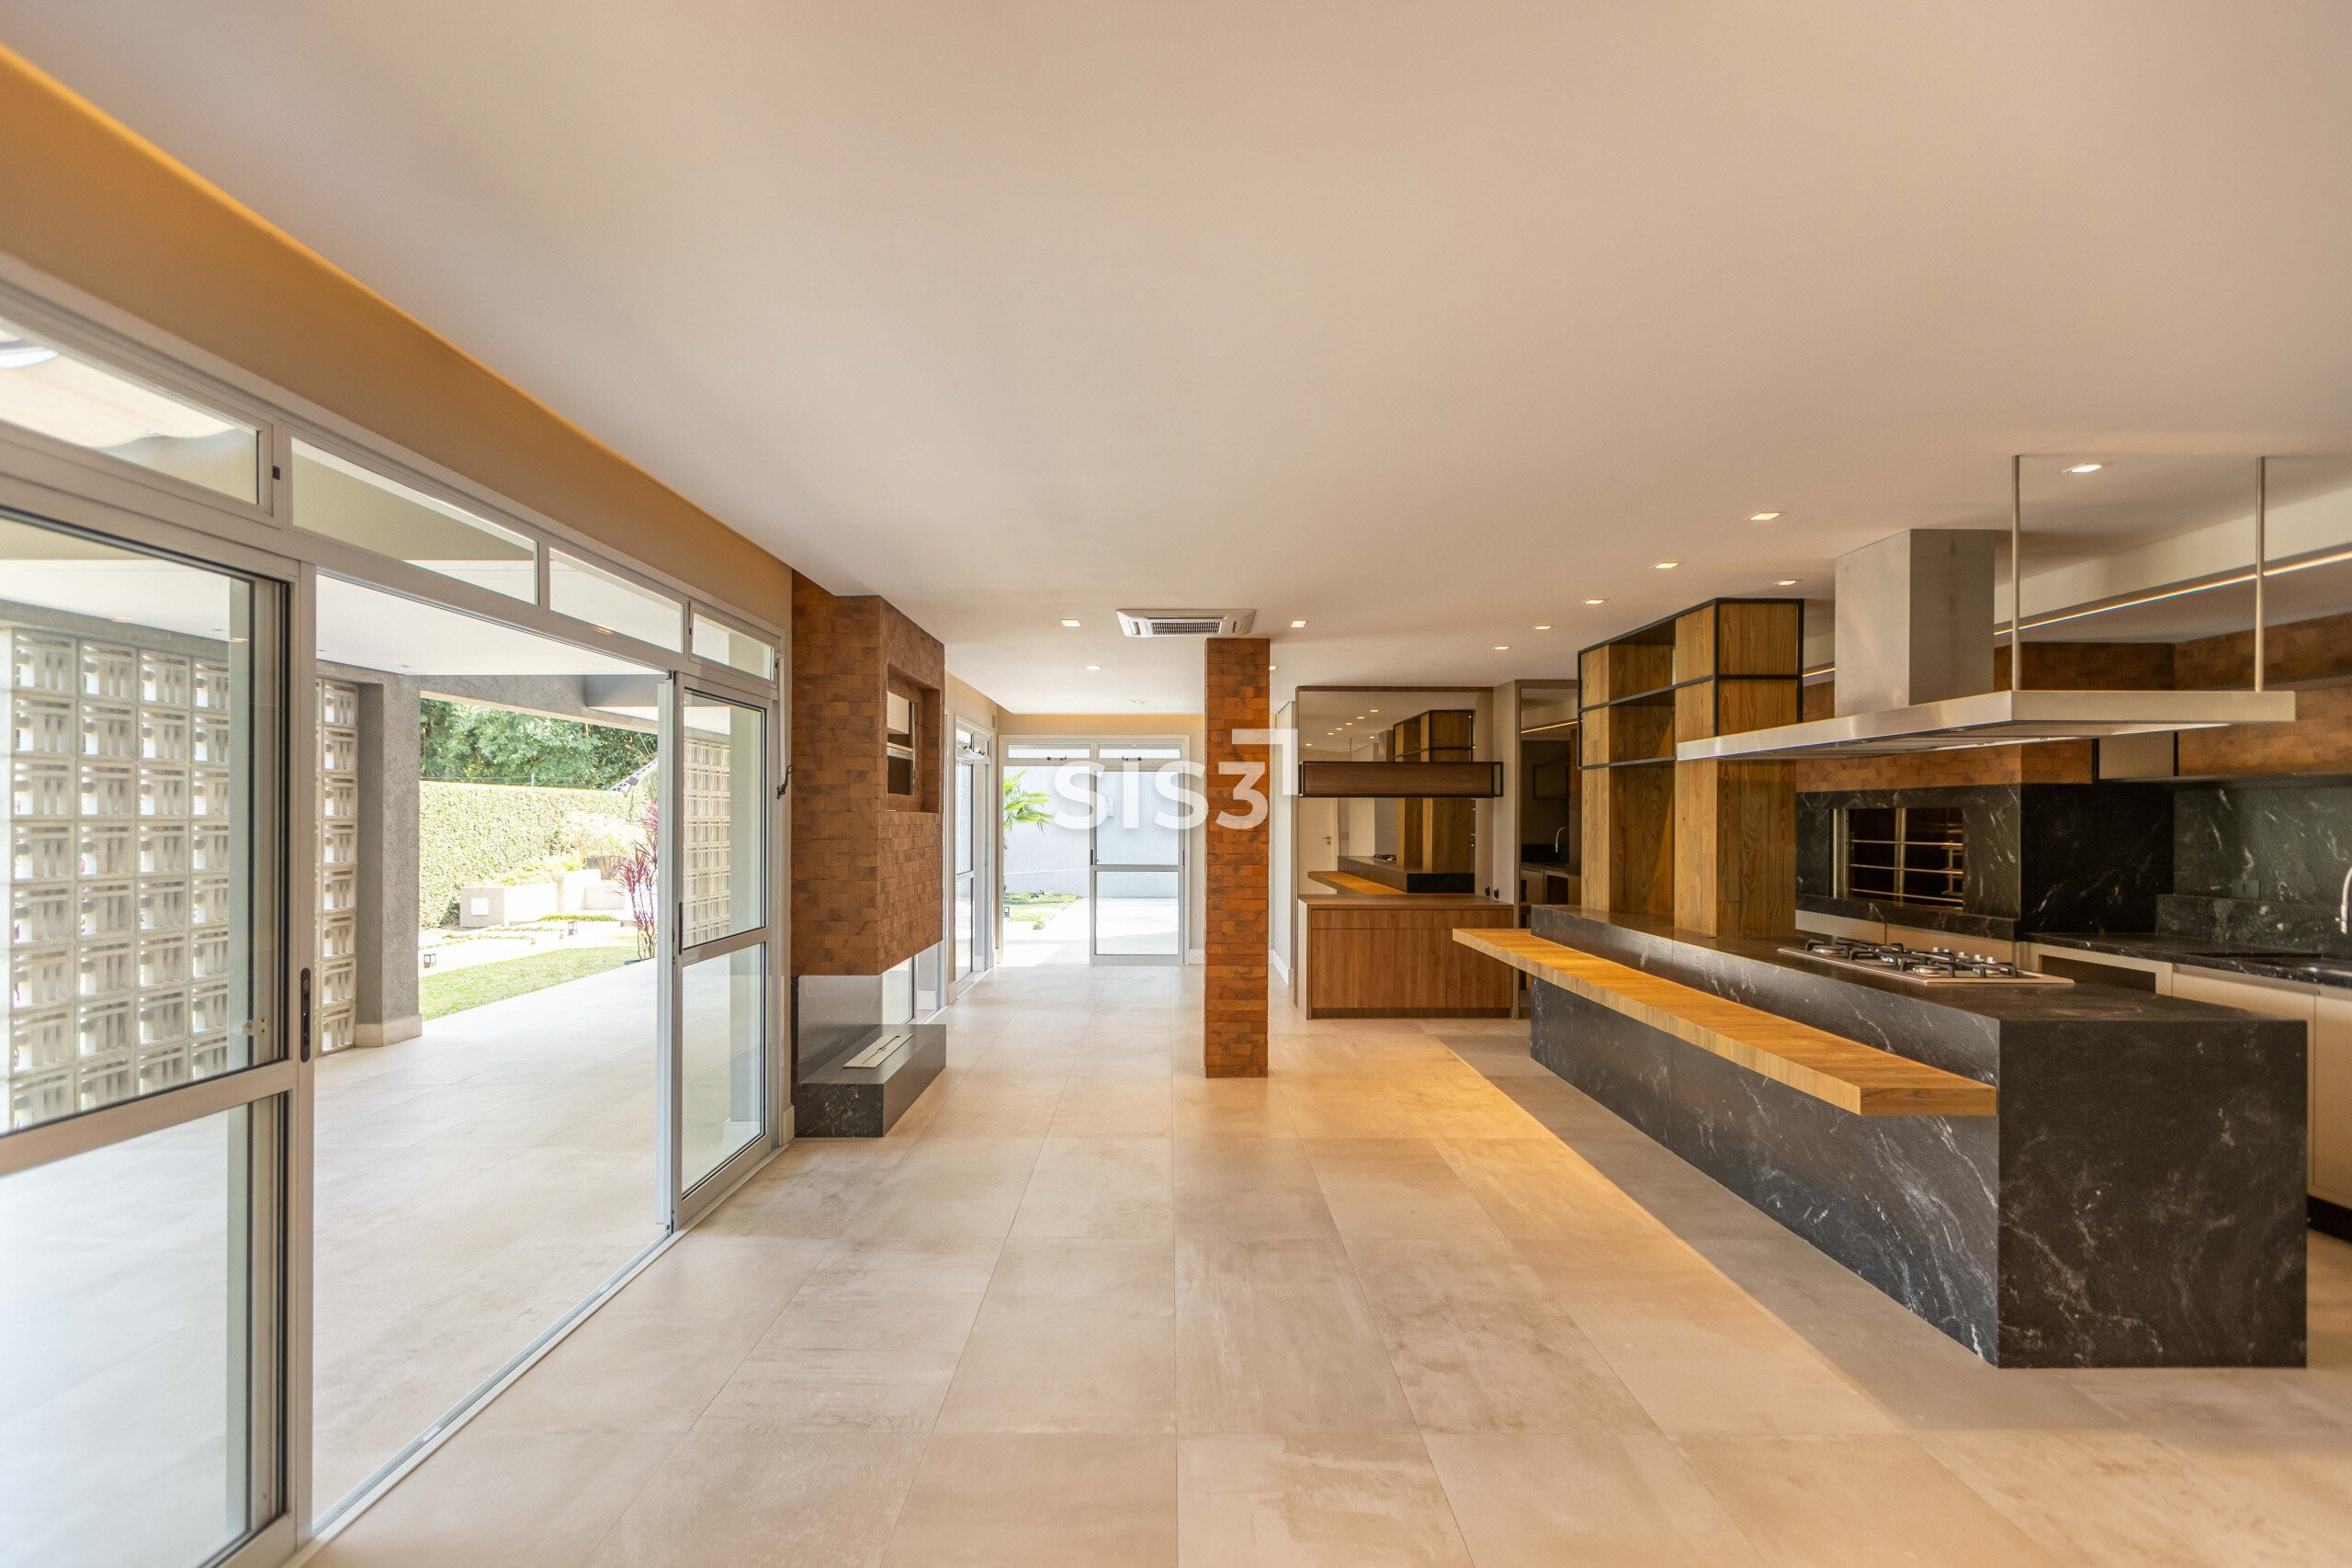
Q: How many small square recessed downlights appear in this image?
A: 11